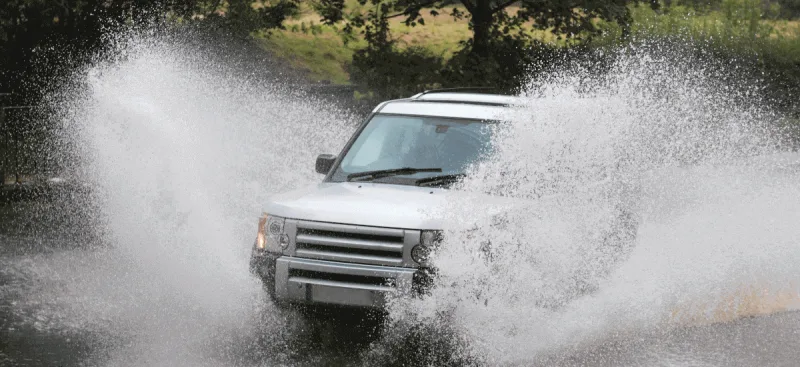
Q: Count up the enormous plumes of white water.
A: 2